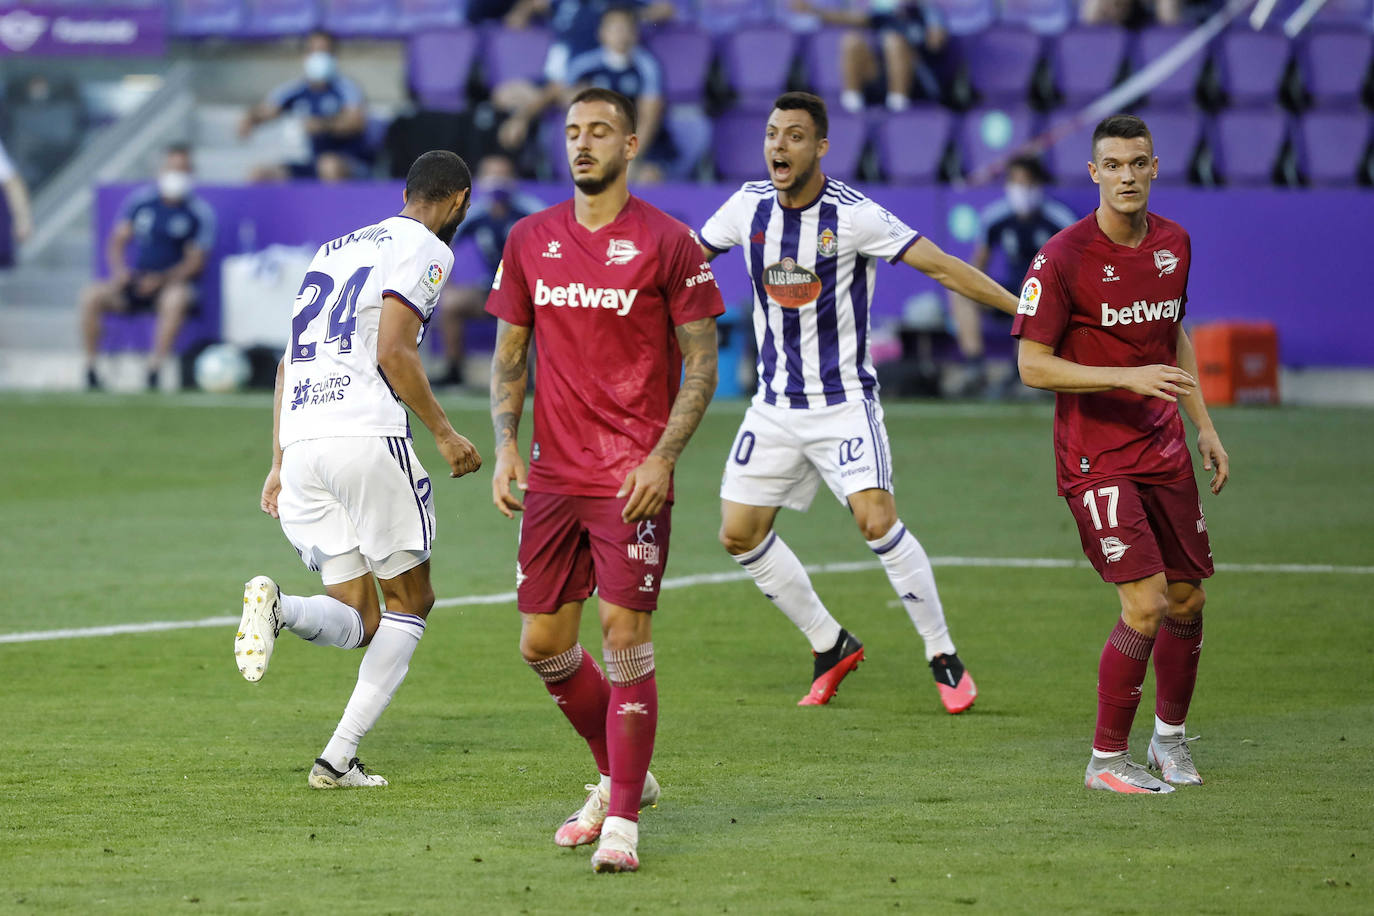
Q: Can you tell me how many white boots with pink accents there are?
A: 2